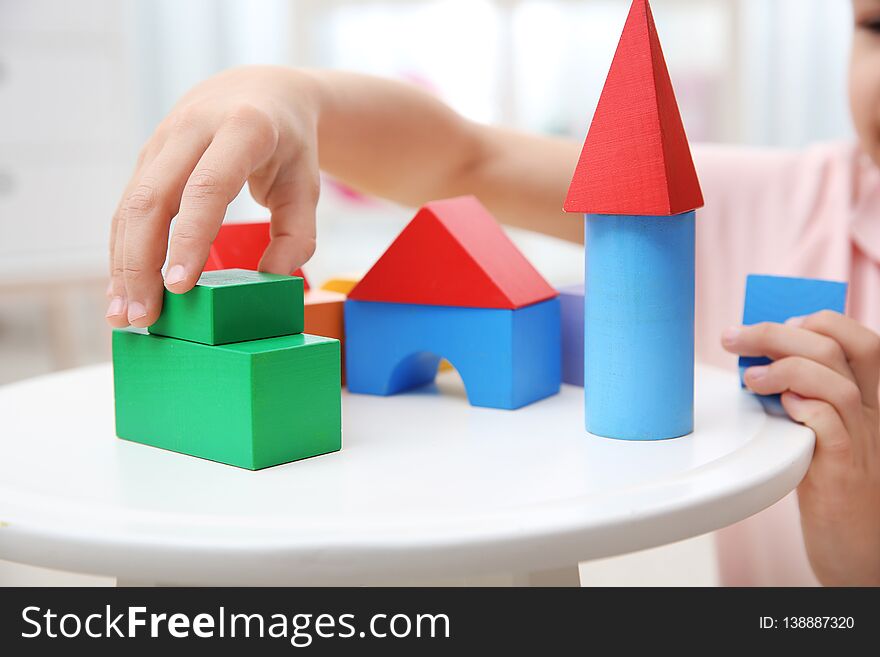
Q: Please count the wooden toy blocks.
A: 11